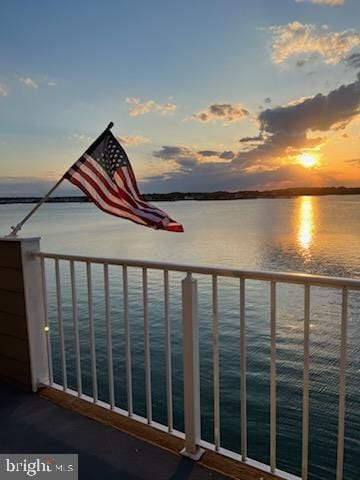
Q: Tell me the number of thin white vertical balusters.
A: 13